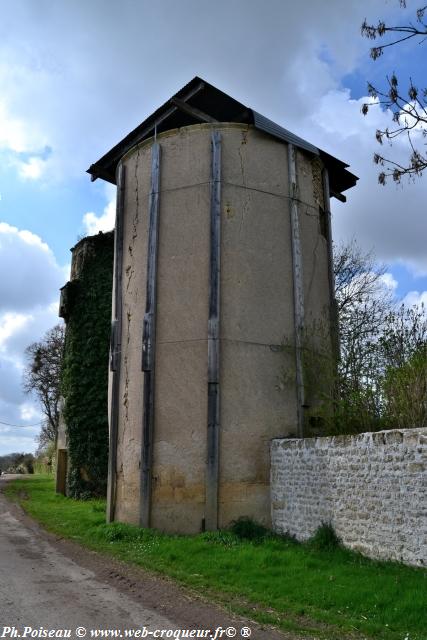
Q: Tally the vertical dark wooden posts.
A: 5